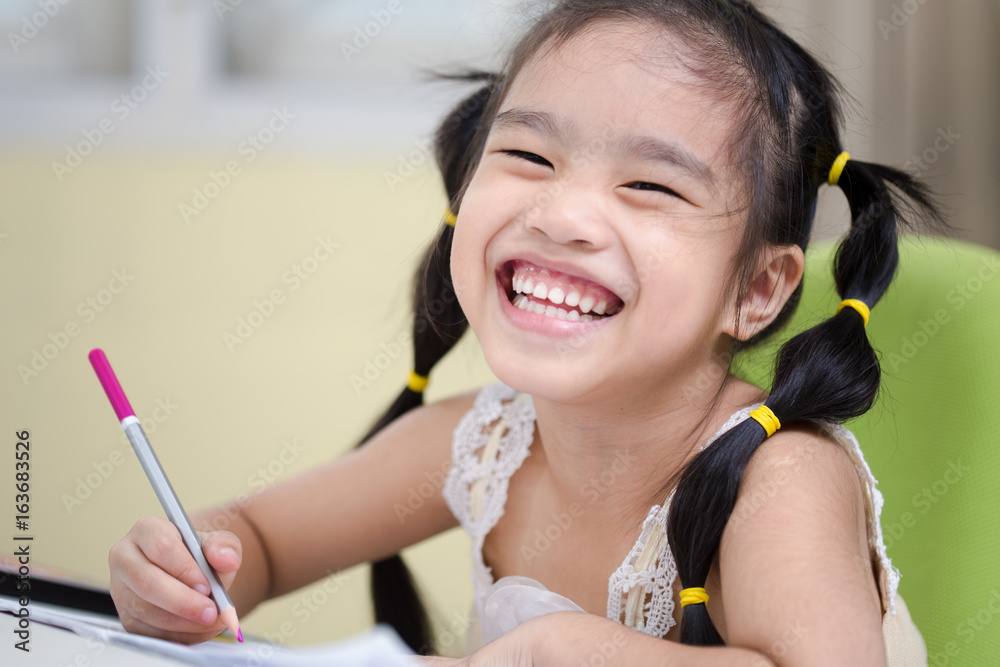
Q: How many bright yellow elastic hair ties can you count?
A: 6